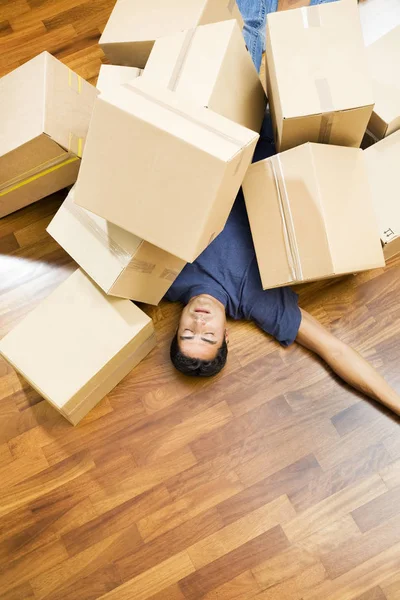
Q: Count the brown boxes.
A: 11